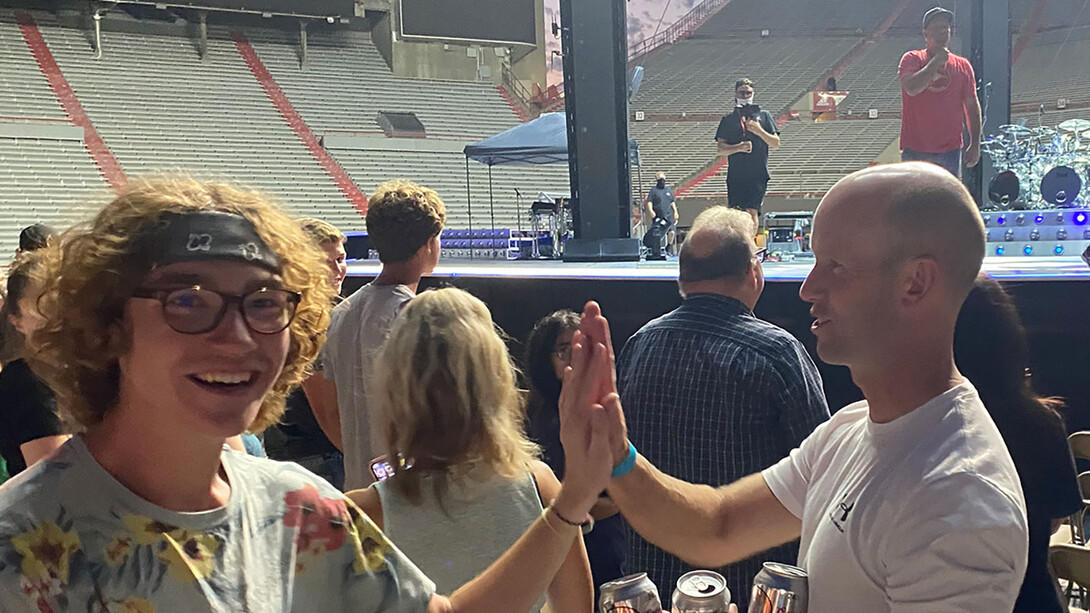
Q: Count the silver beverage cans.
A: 3